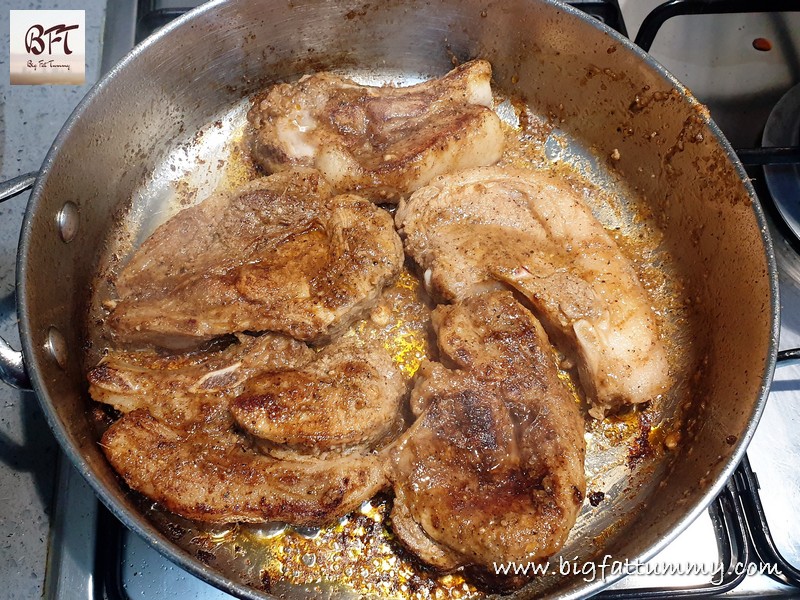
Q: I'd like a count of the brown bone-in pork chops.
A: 5